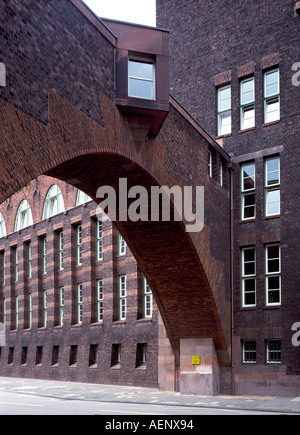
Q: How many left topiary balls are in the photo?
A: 0